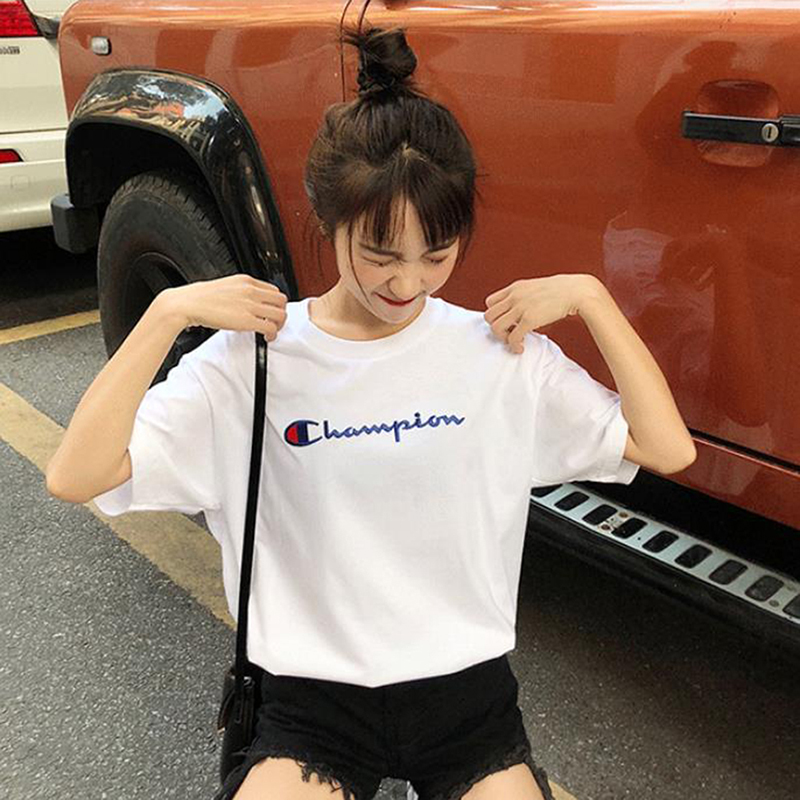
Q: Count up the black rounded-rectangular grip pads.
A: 9